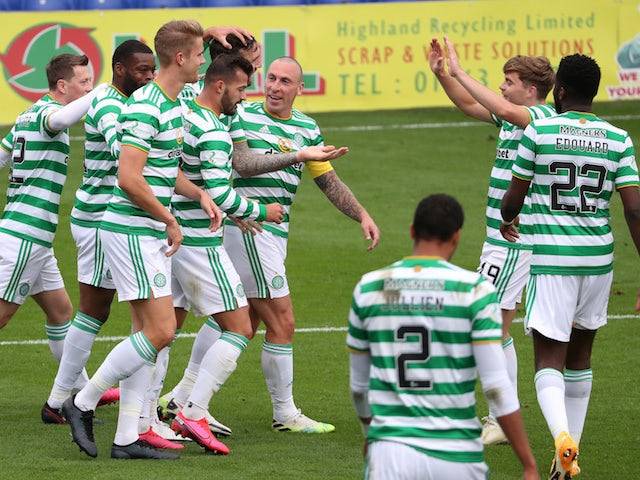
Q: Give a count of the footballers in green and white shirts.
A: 9